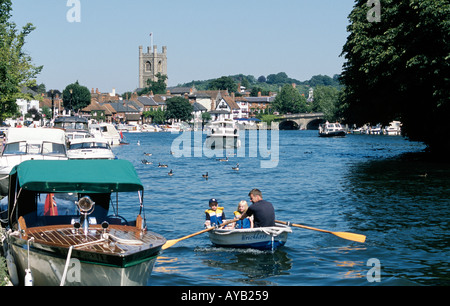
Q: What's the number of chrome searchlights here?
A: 1